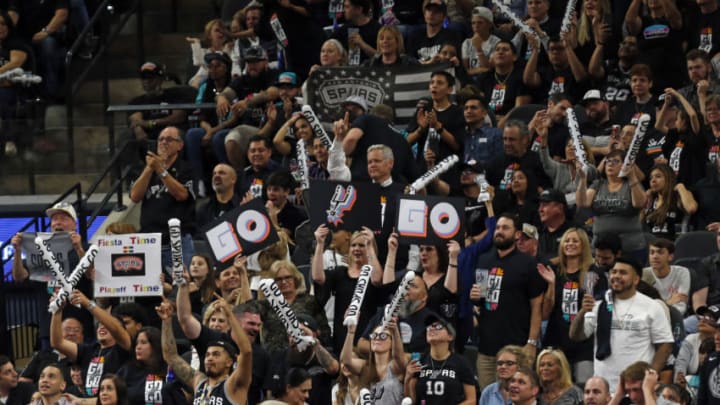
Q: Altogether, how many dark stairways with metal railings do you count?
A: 1